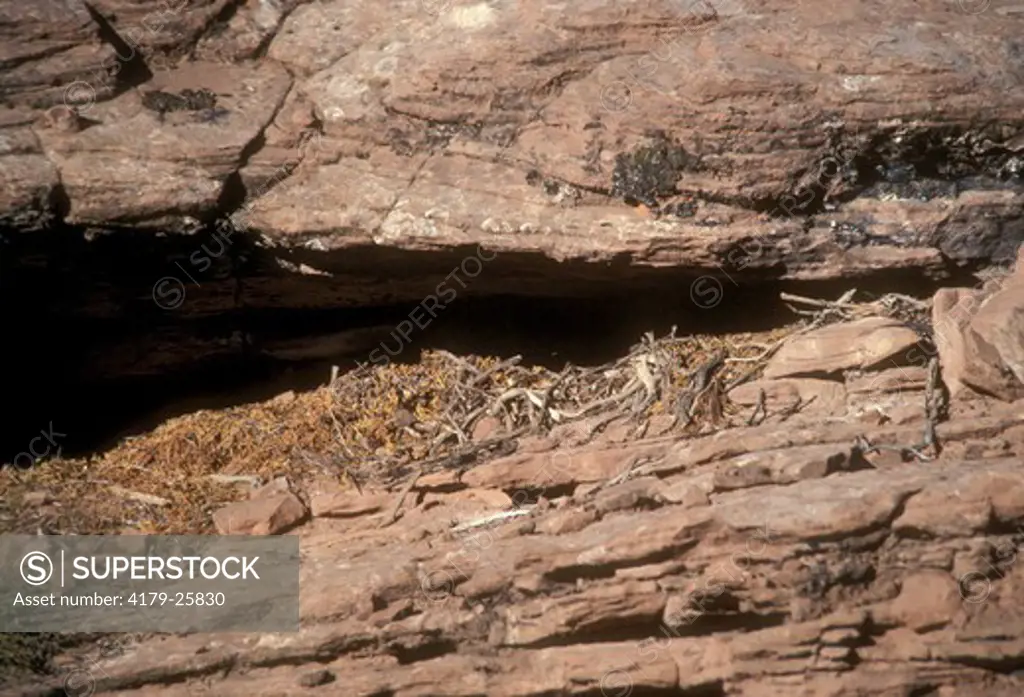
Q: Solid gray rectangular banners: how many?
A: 1